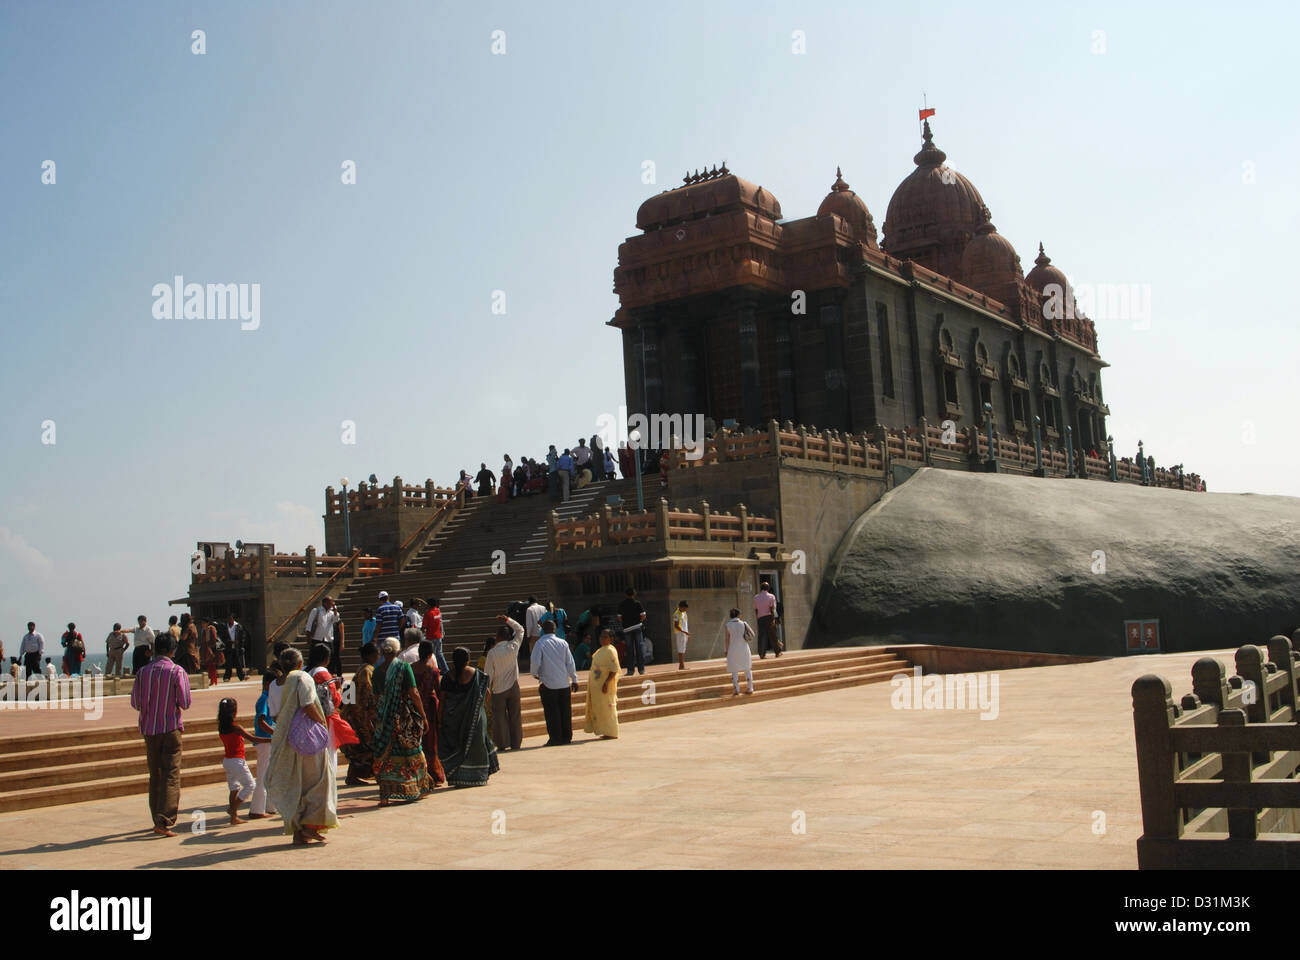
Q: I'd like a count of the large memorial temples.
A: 1